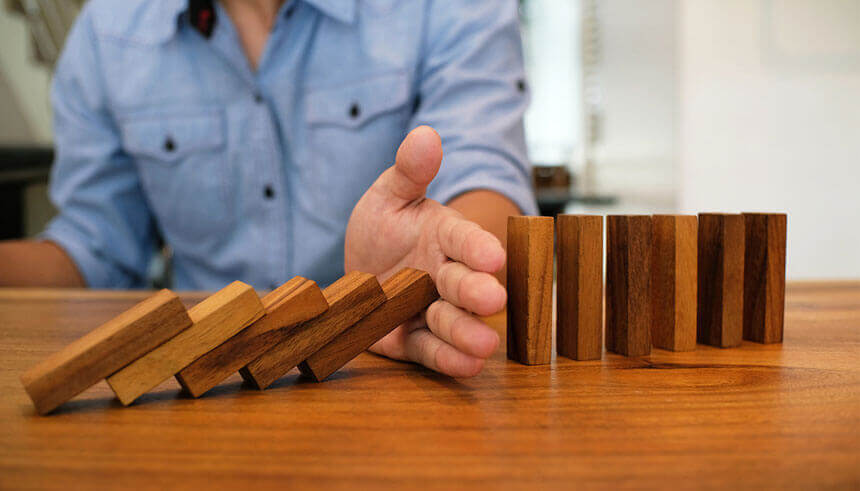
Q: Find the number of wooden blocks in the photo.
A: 11